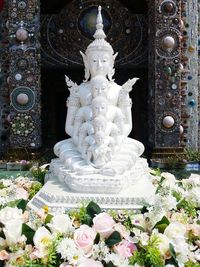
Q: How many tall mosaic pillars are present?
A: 2